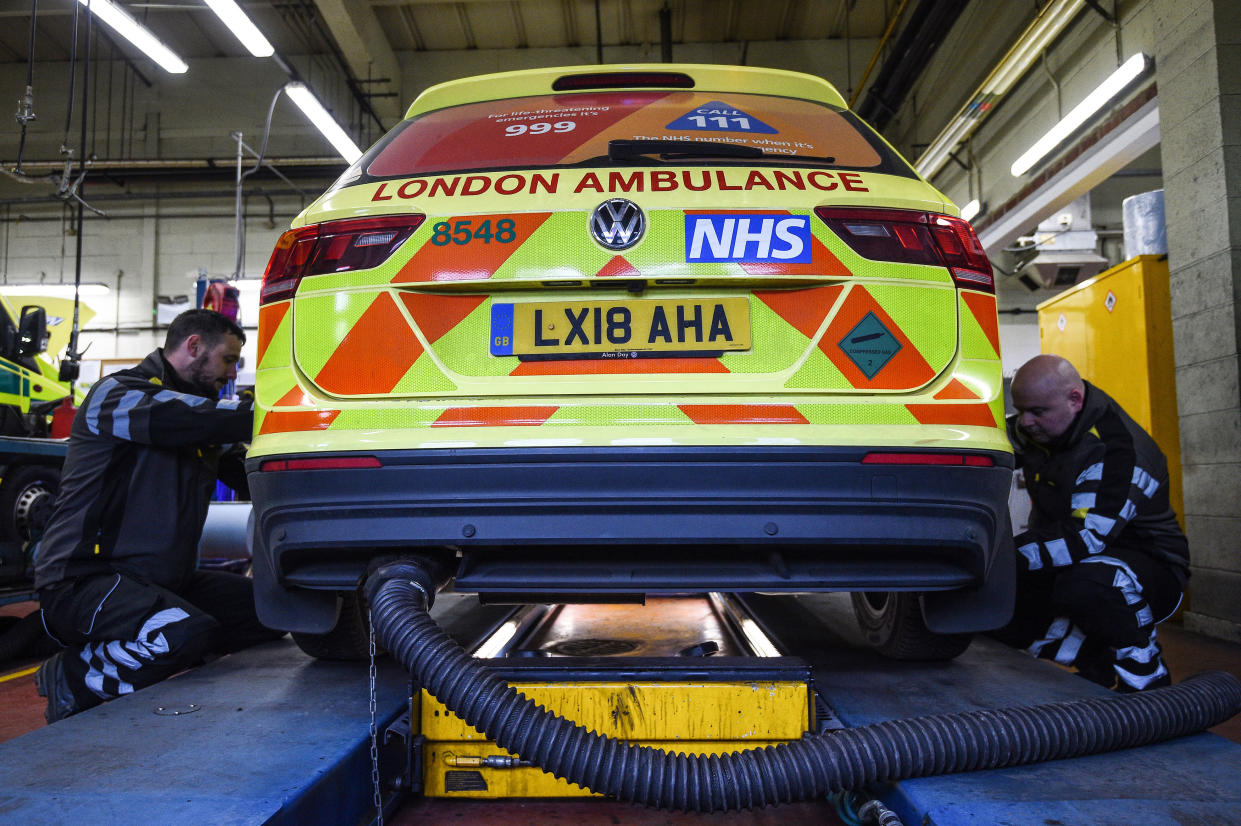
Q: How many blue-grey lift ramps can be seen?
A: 2